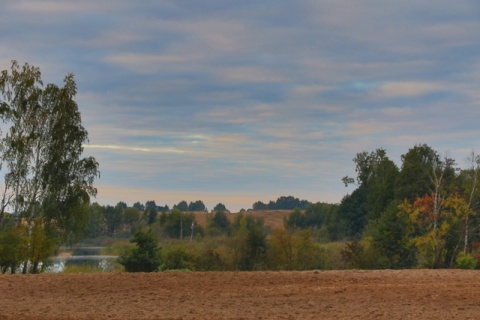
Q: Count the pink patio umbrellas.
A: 0